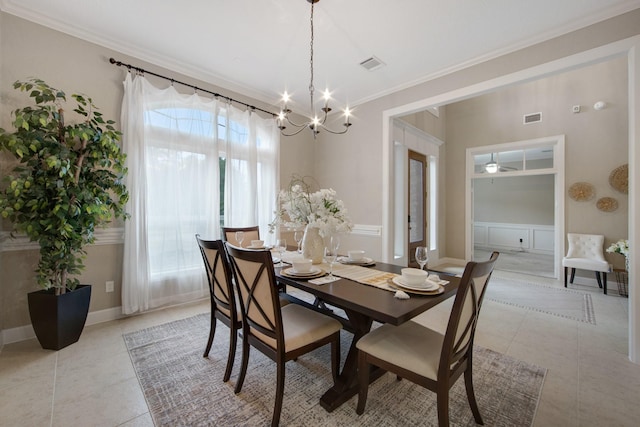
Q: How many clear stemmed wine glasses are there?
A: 6